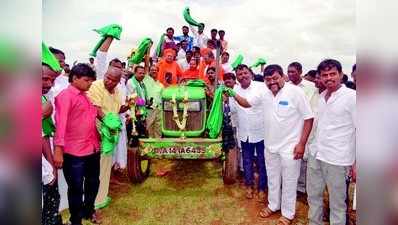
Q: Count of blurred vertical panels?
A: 2